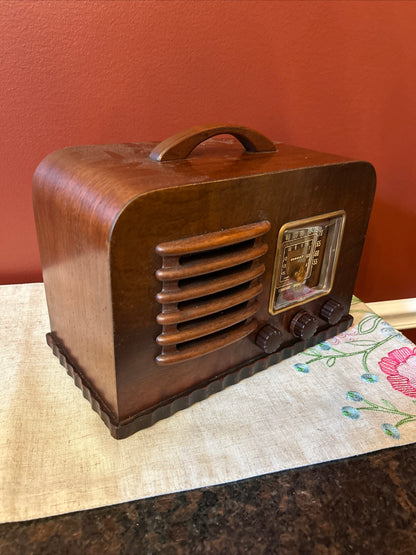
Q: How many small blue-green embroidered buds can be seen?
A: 6